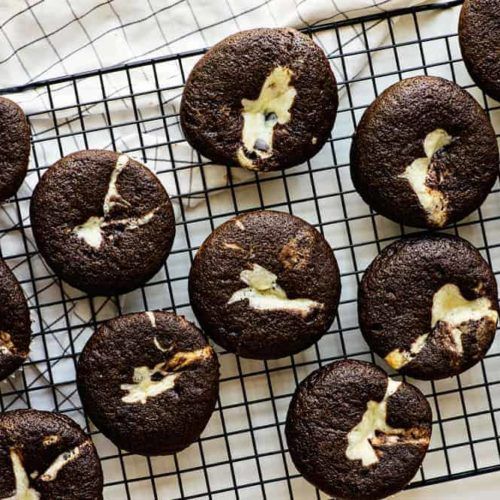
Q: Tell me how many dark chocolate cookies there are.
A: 11